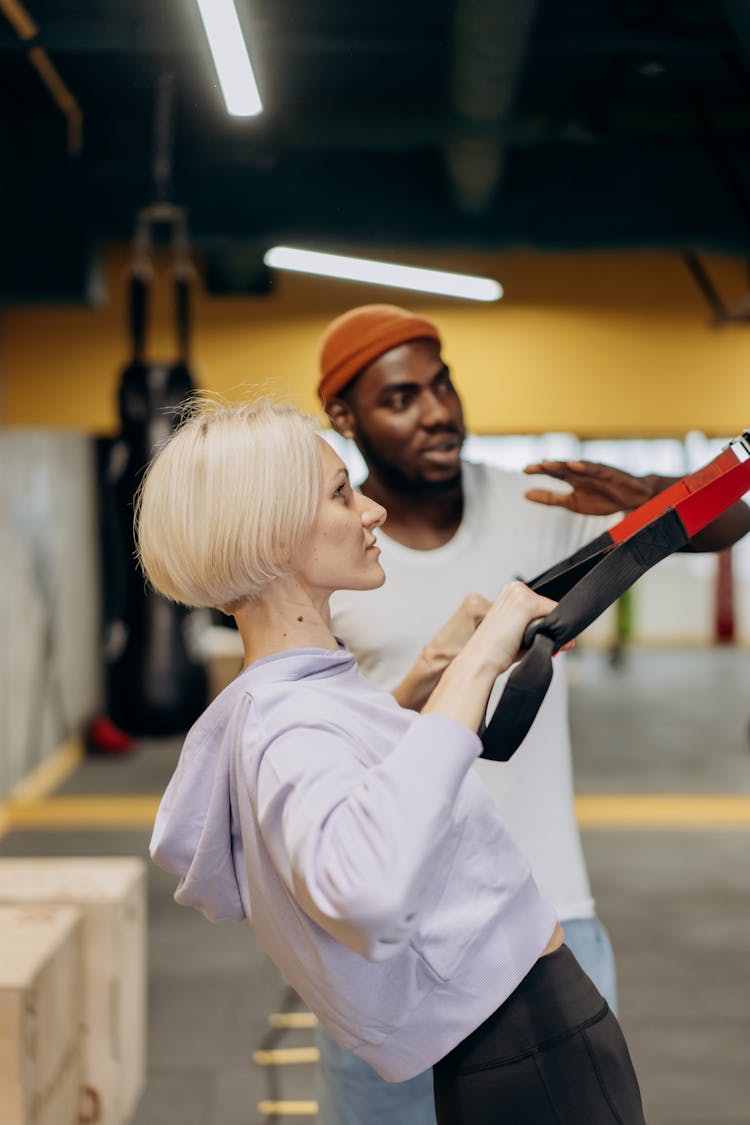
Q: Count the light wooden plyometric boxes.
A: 2